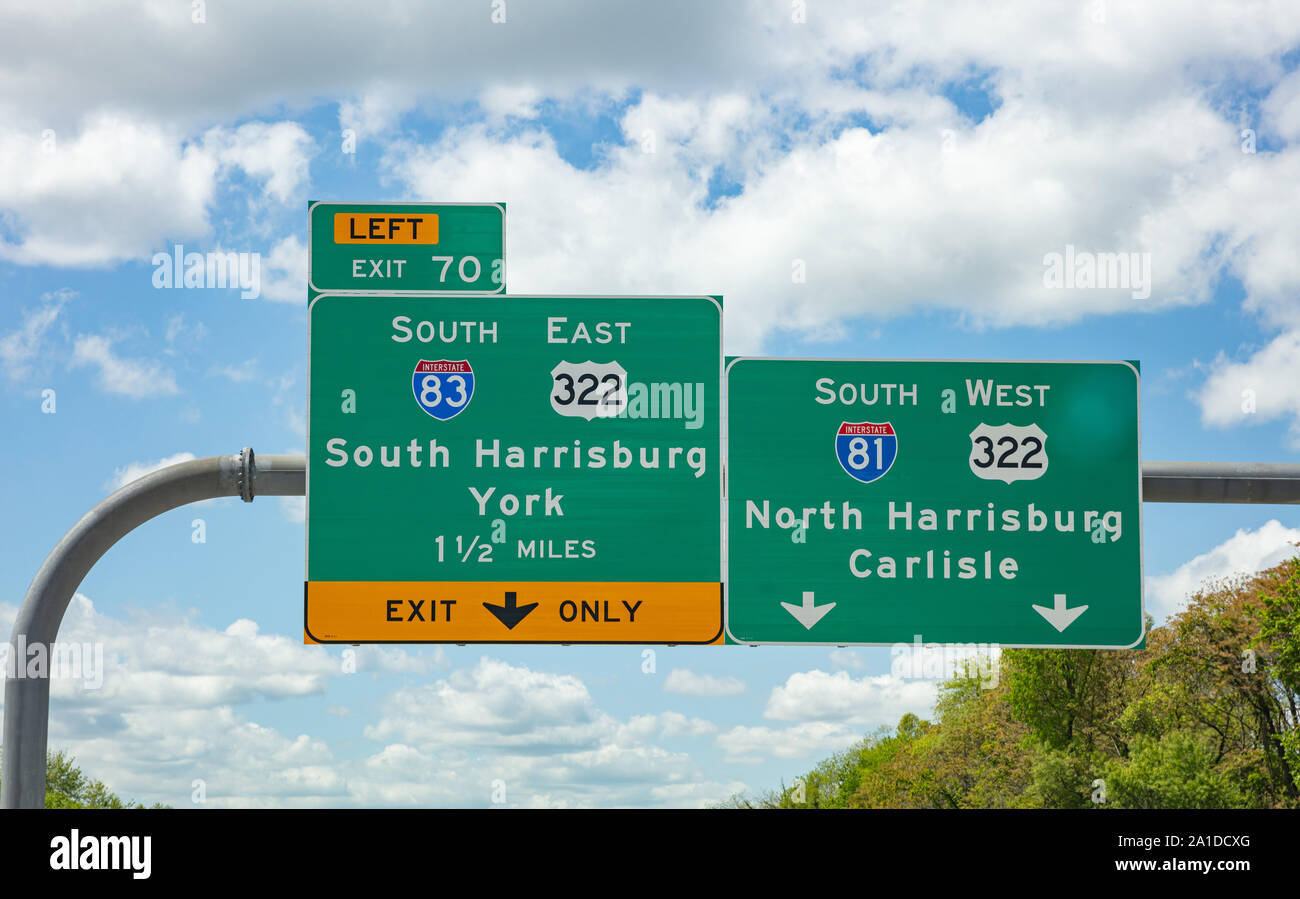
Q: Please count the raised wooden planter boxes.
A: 0